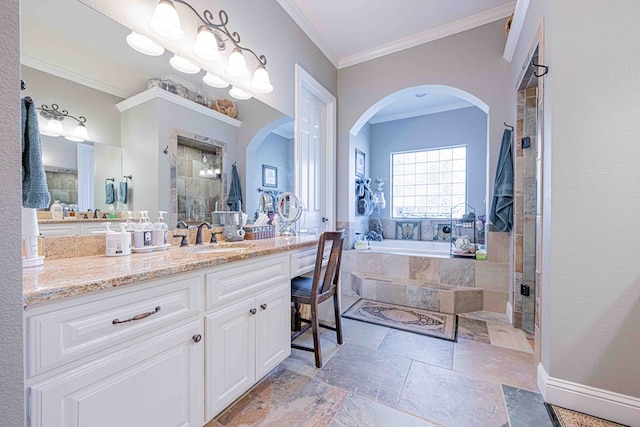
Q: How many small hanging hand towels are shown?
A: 2